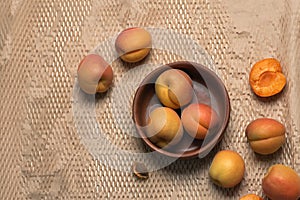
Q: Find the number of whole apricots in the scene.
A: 8